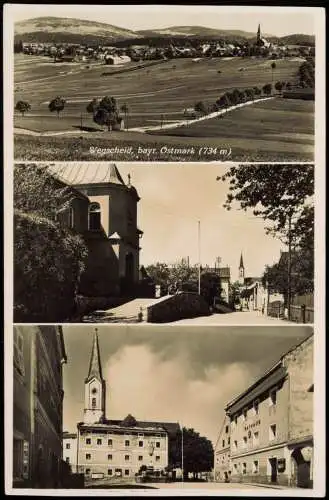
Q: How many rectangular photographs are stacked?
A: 3